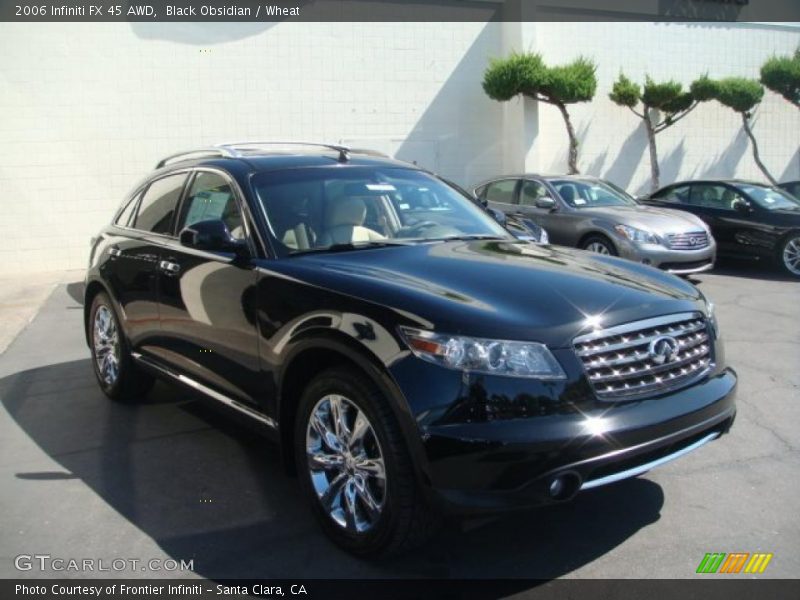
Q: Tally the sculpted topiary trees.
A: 4